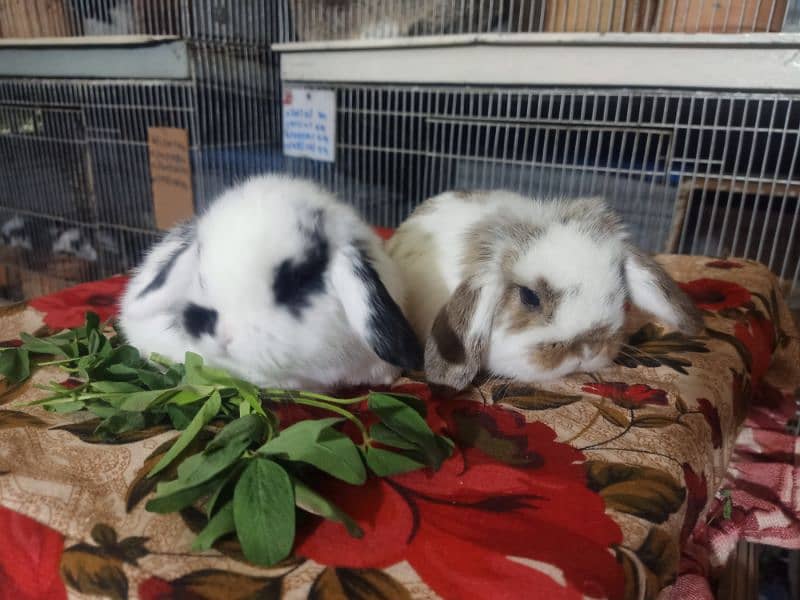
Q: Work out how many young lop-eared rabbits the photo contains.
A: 2